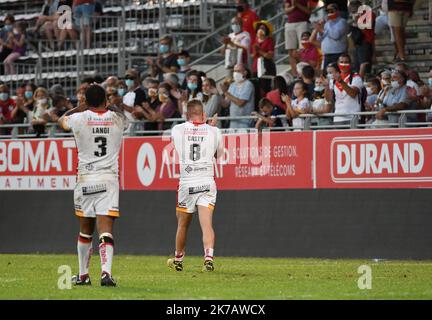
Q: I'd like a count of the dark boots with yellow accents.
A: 2